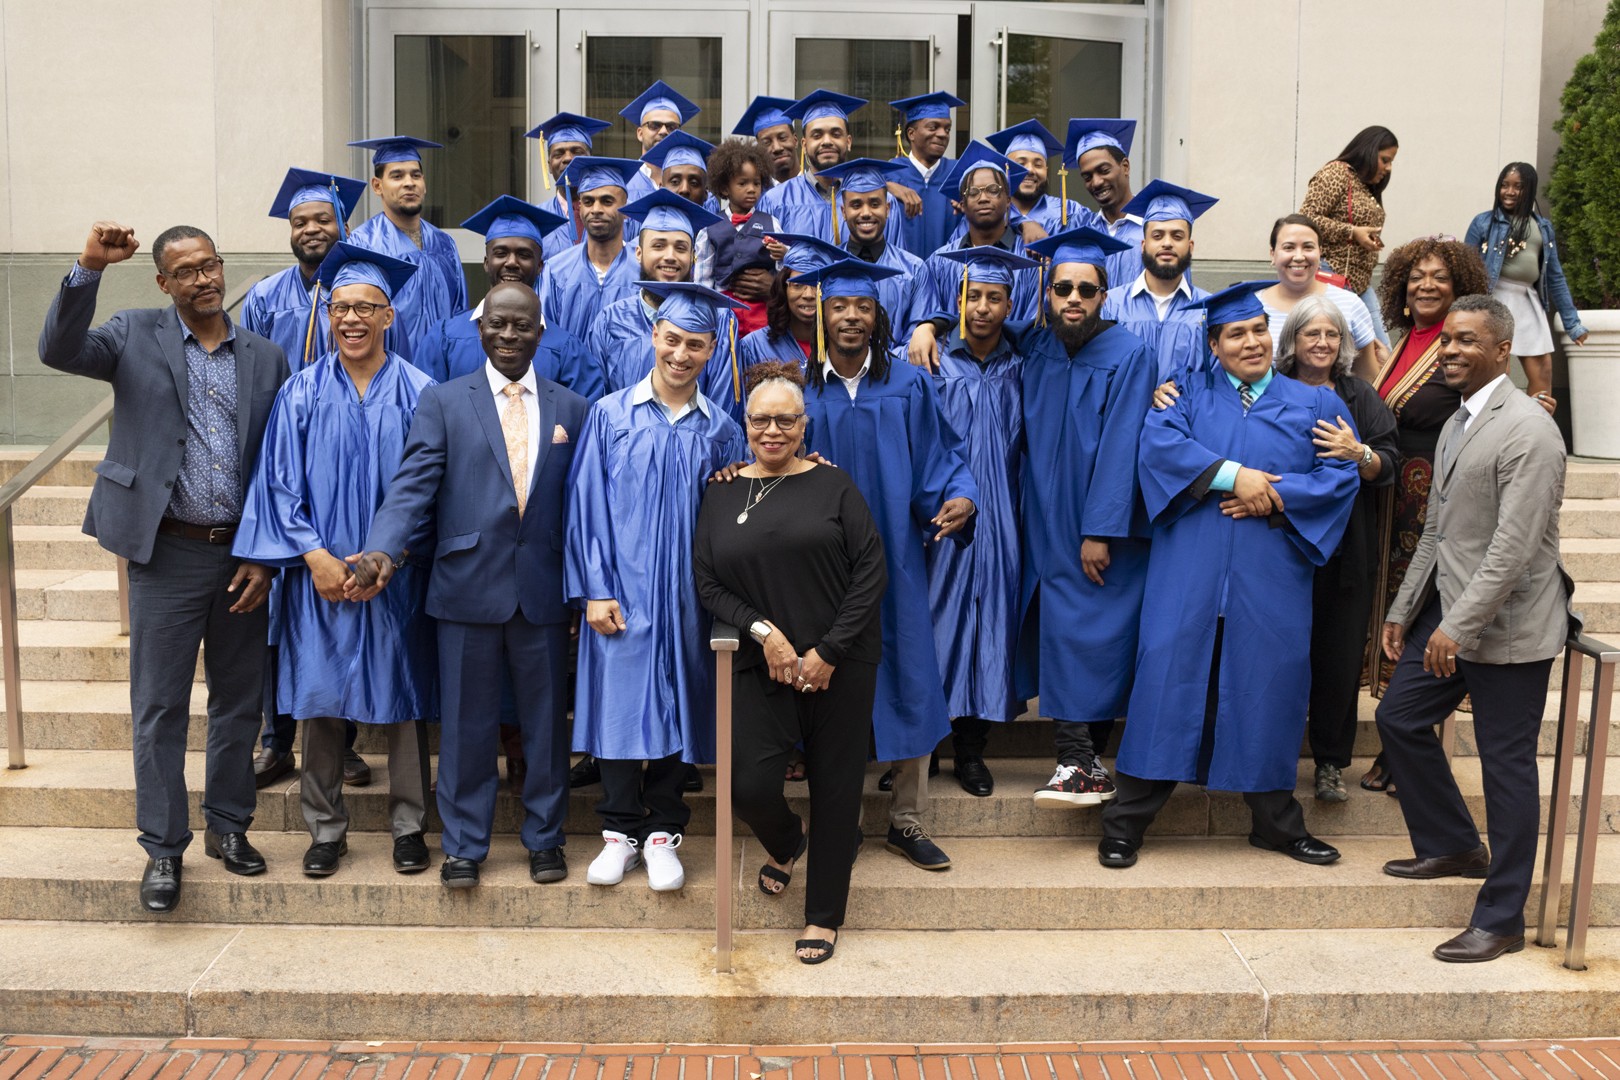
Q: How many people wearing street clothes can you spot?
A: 10